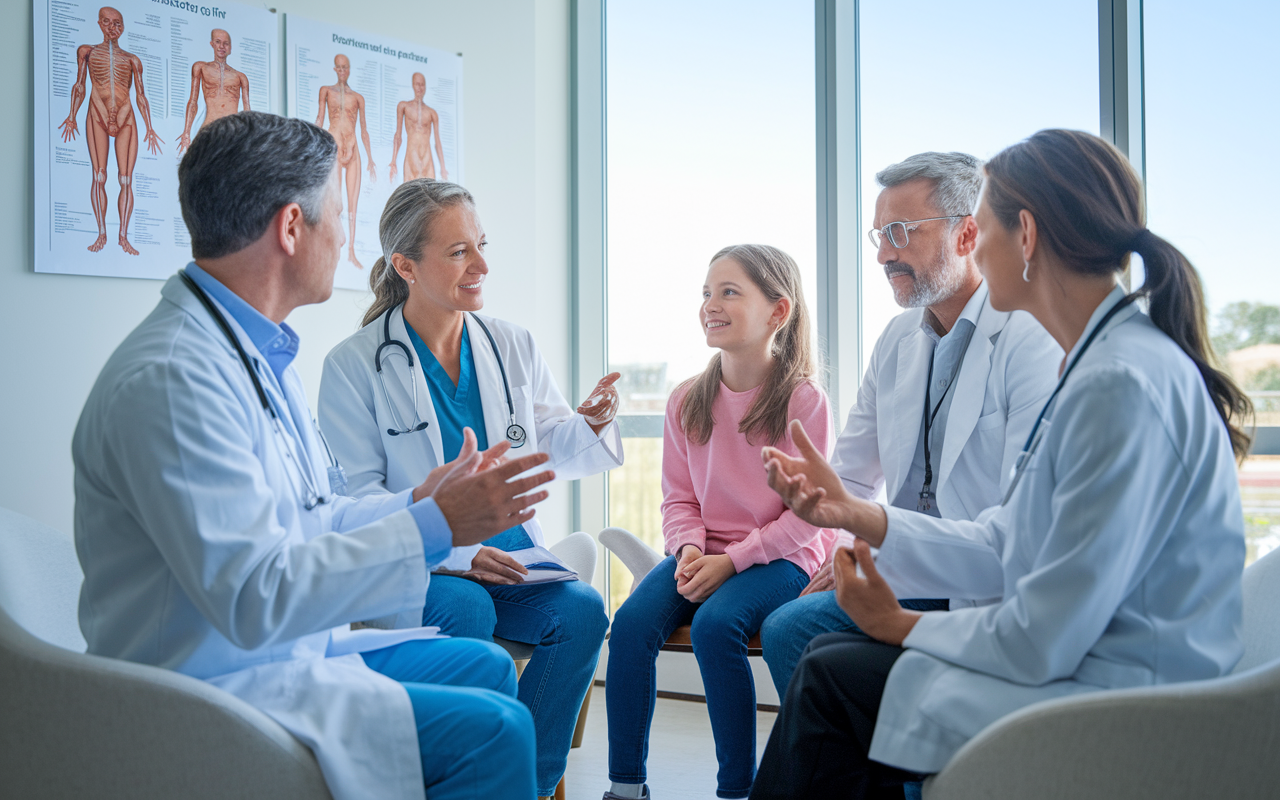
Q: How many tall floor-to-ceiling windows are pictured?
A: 3